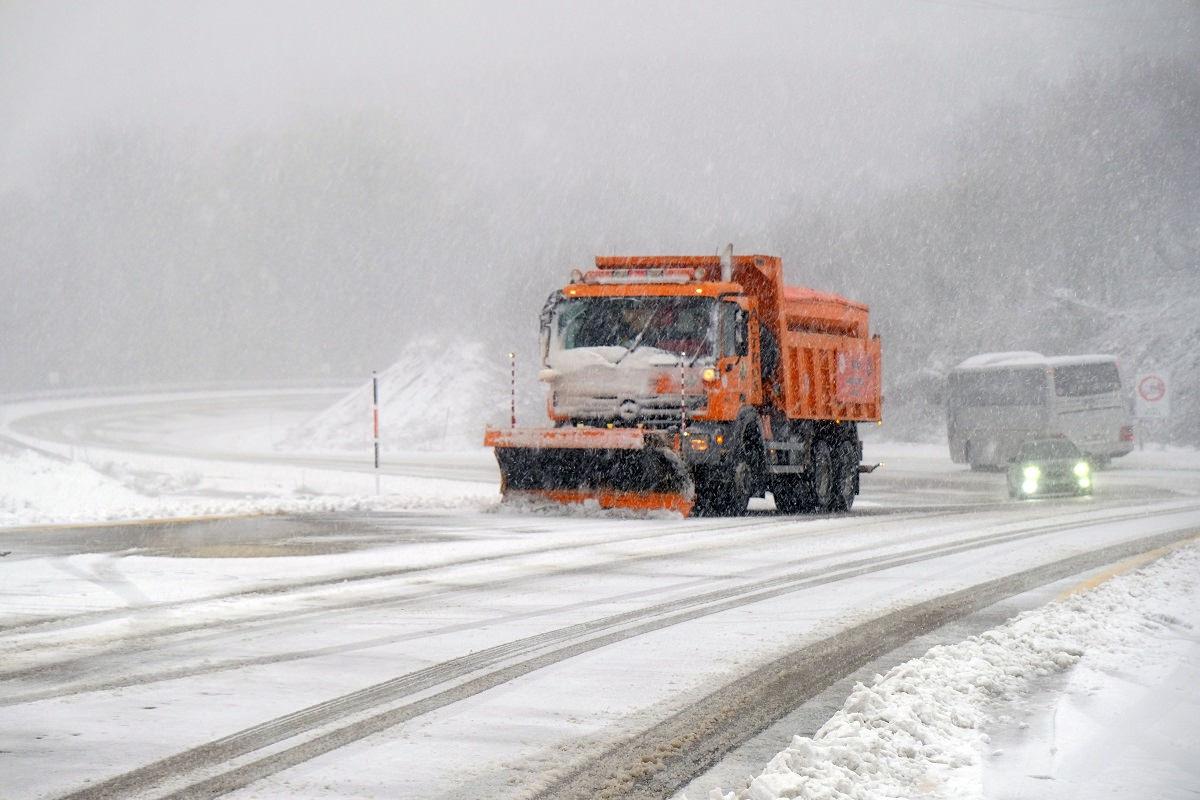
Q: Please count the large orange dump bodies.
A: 1